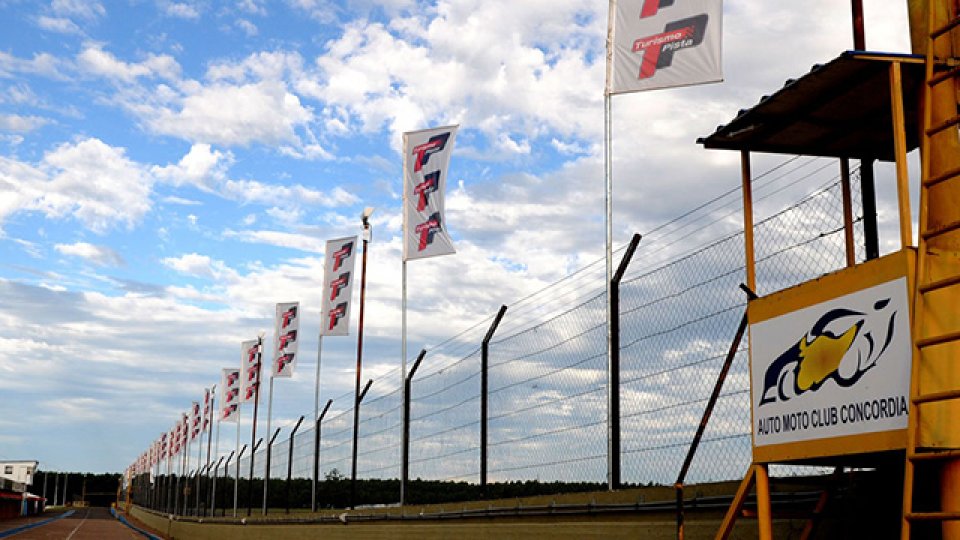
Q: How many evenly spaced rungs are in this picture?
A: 10